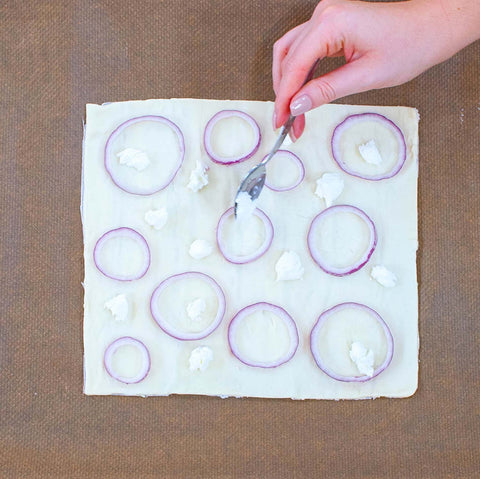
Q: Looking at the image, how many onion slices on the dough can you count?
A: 11